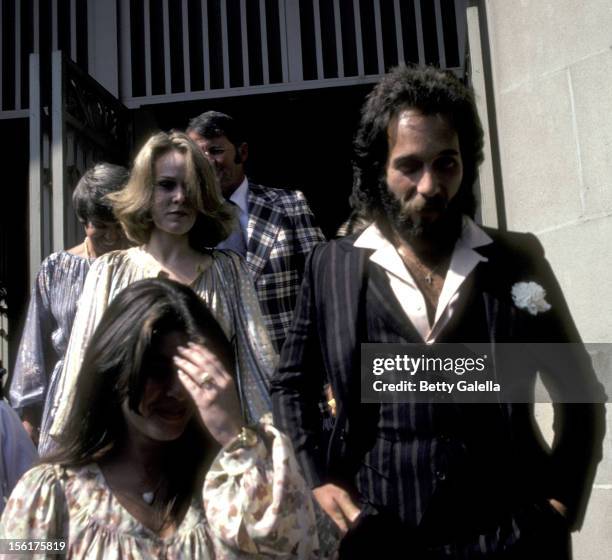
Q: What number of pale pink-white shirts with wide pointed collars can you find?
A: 1